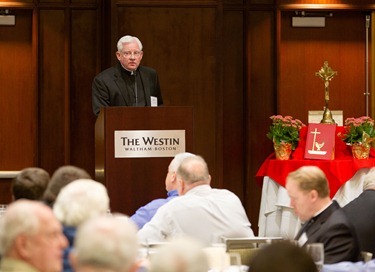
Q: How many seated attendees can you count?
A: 11